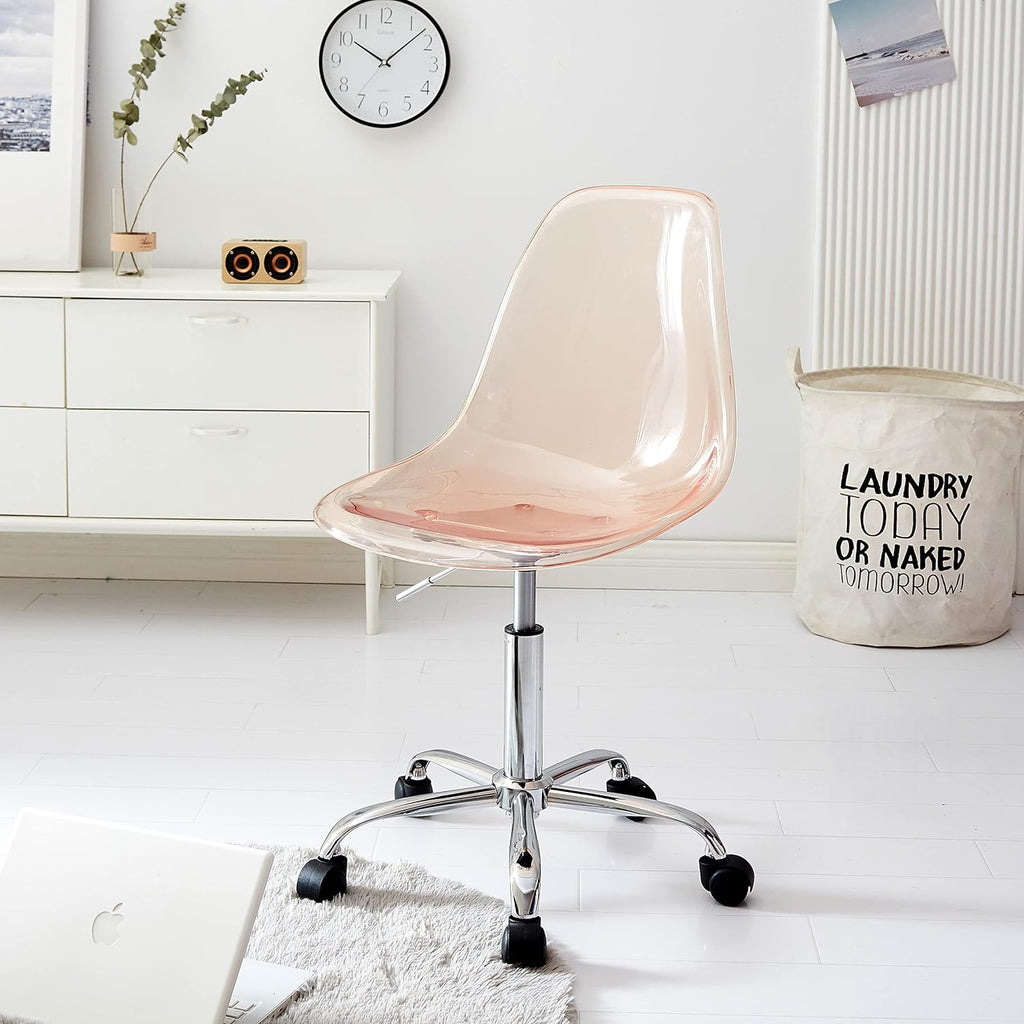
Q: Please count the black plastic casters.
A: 5